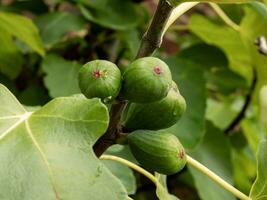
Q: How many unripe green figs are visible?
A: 4